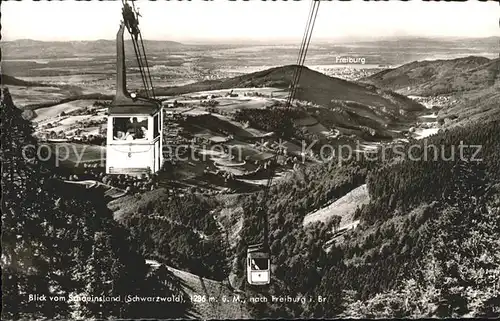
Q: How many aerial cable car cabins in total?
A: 2